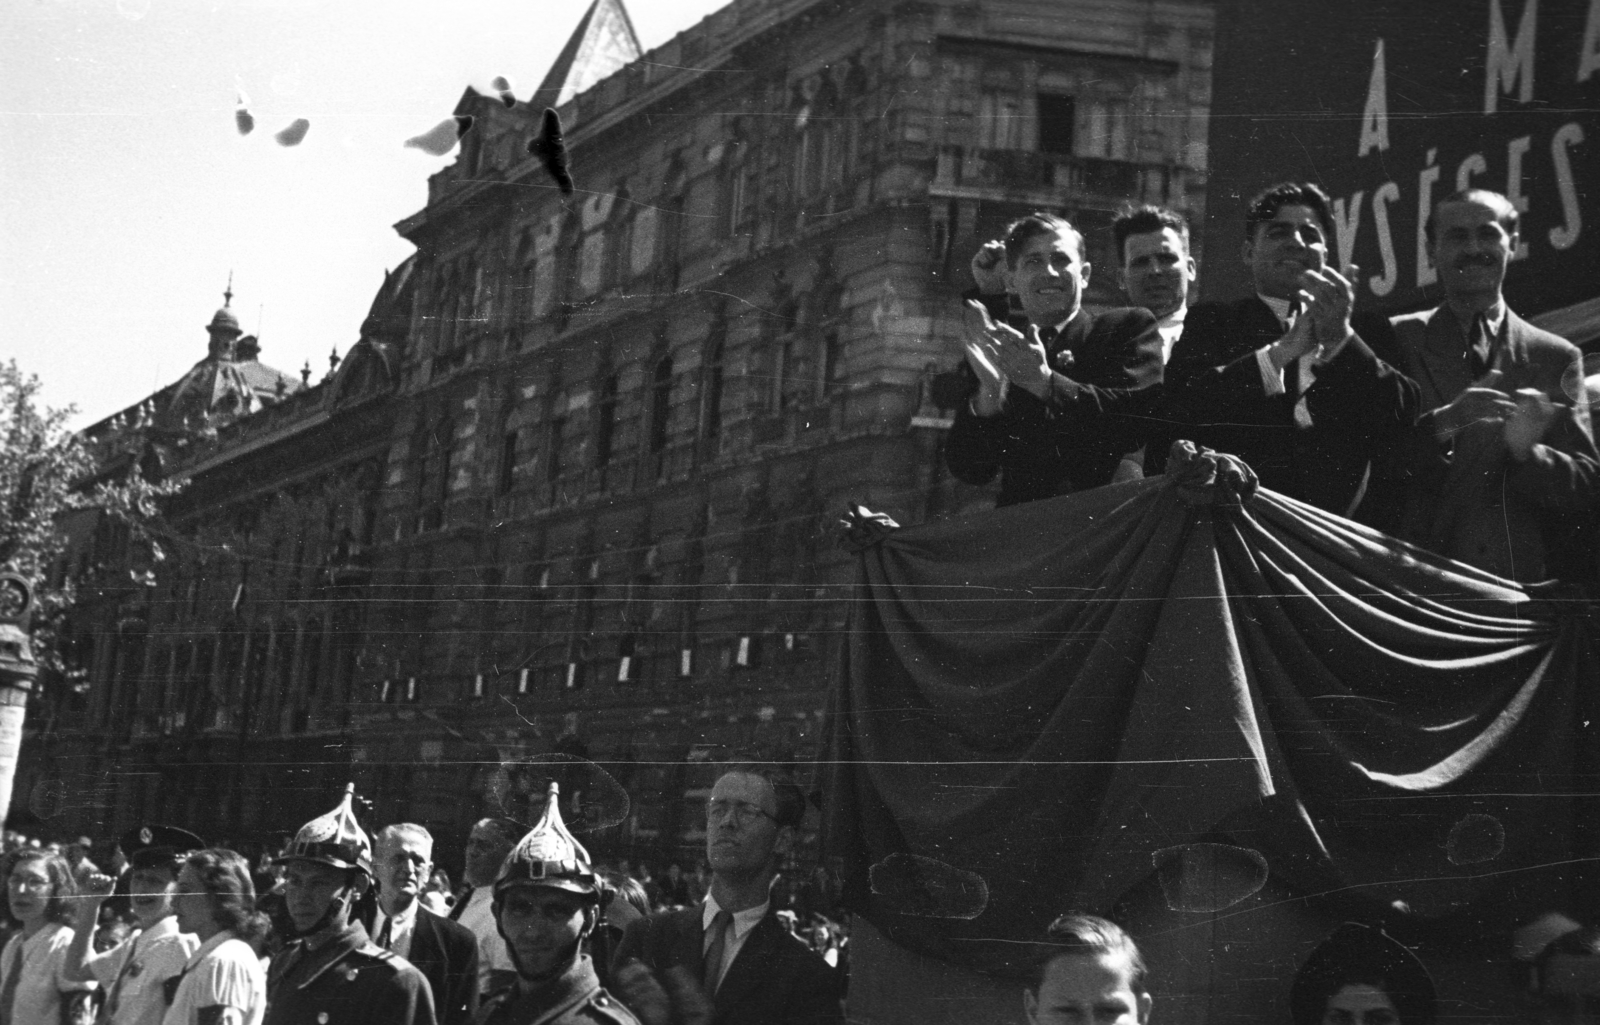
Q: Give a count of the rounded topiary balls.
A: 0